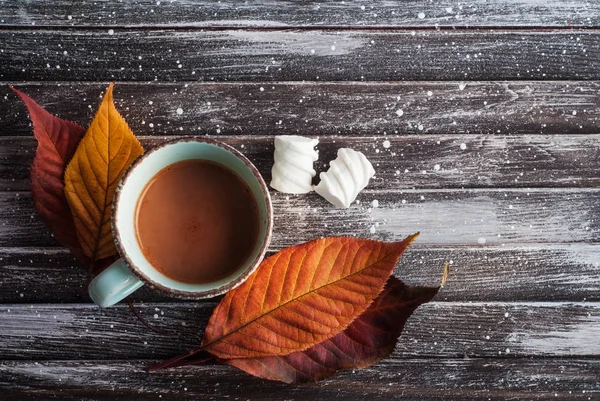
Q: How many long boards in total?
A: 8